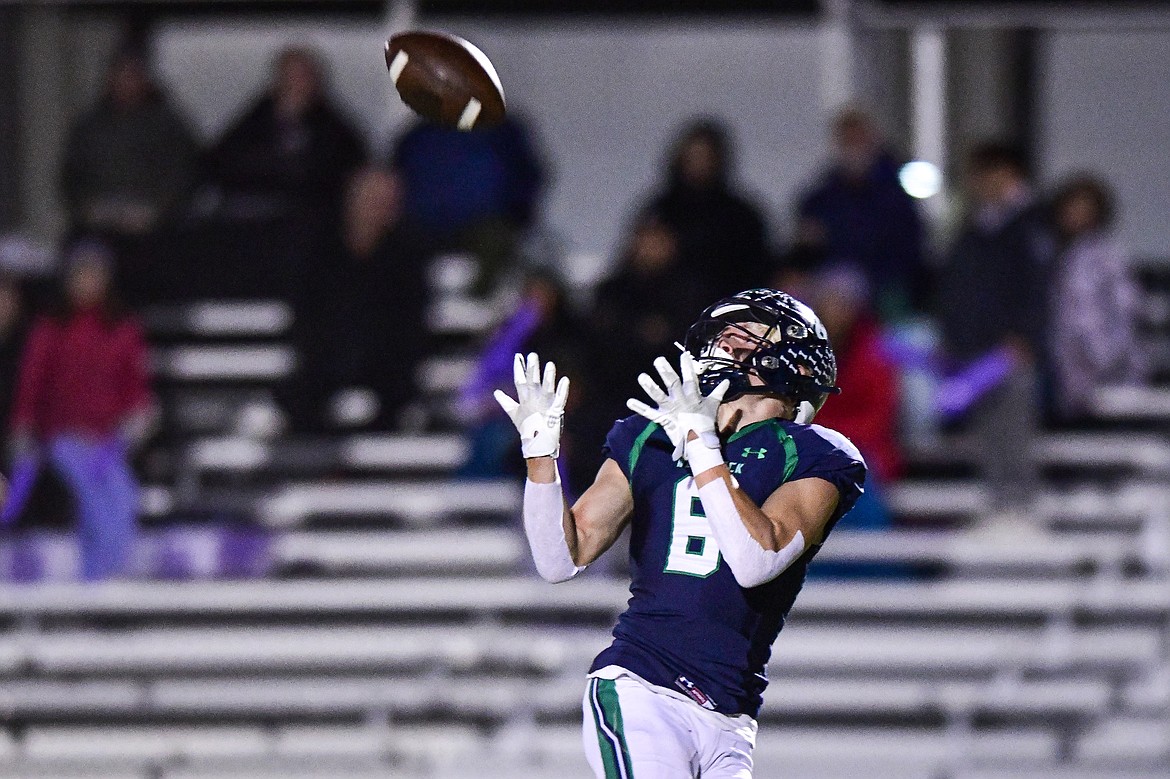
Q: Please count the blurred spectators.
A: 13